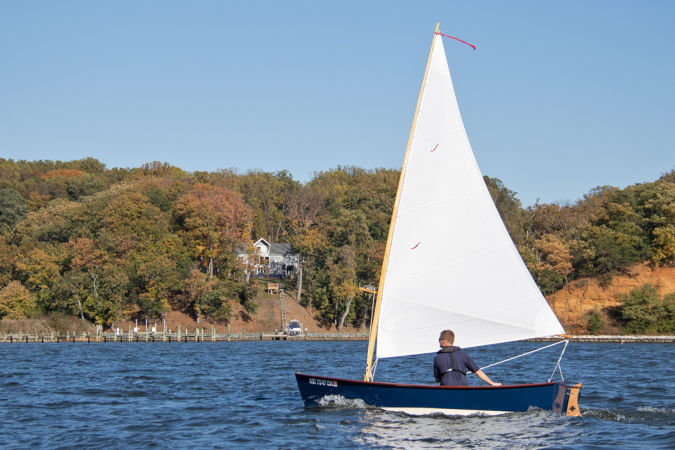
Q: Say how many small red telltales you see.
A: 2